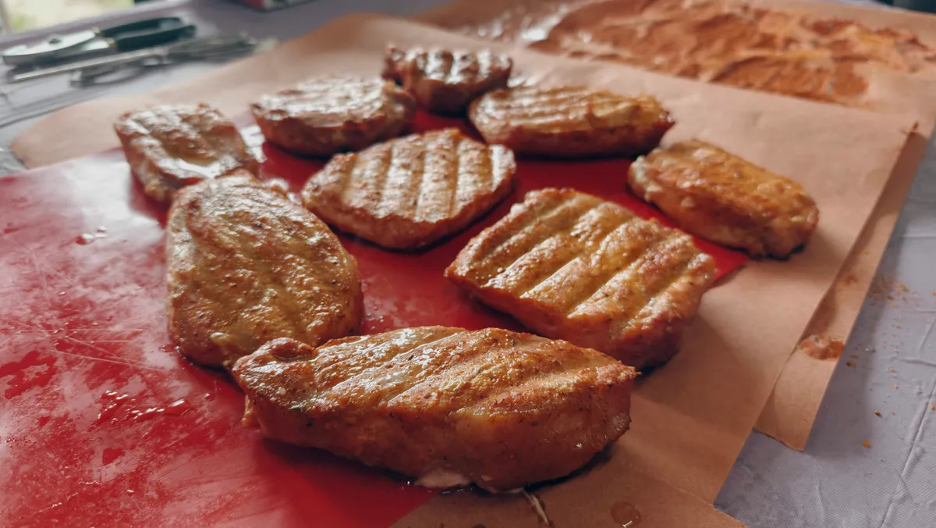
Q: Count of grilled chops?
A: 9